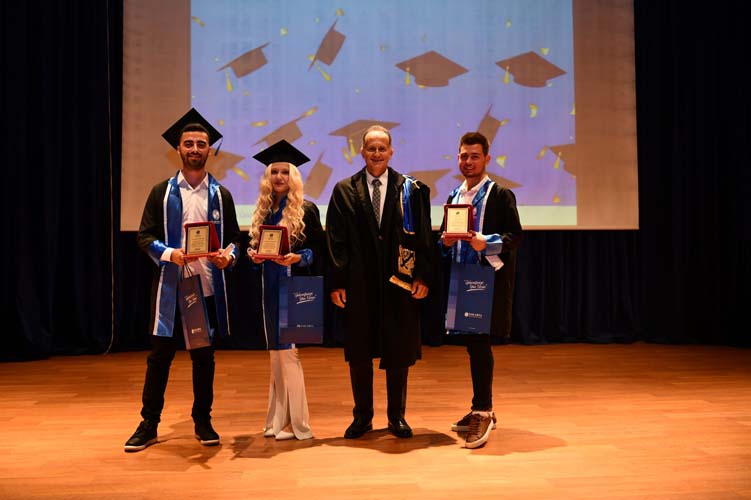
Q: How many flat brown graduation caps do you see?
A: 12